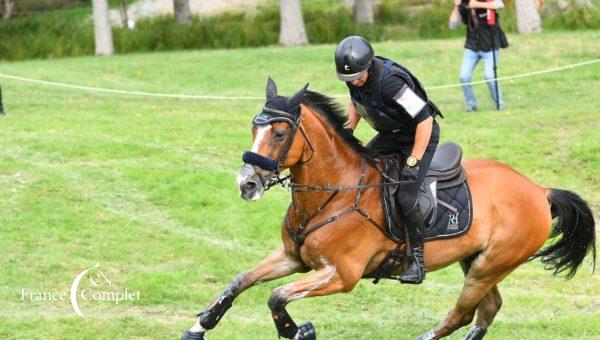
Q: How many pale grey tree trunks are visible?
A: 5